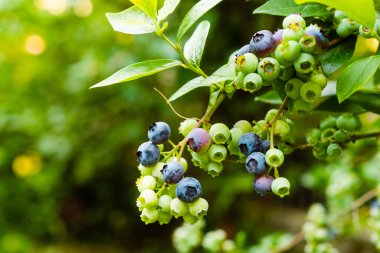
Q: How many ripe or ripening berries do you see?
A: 13